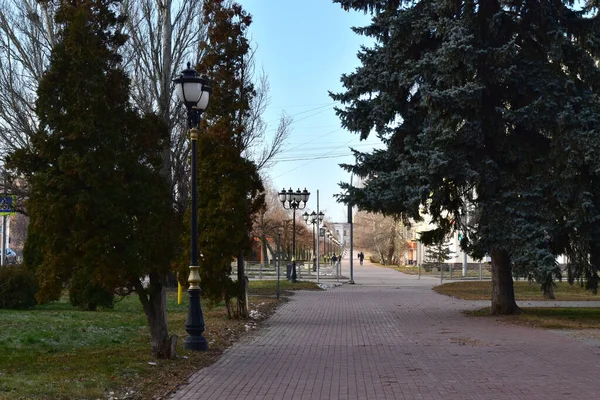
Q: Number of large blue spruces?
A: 2